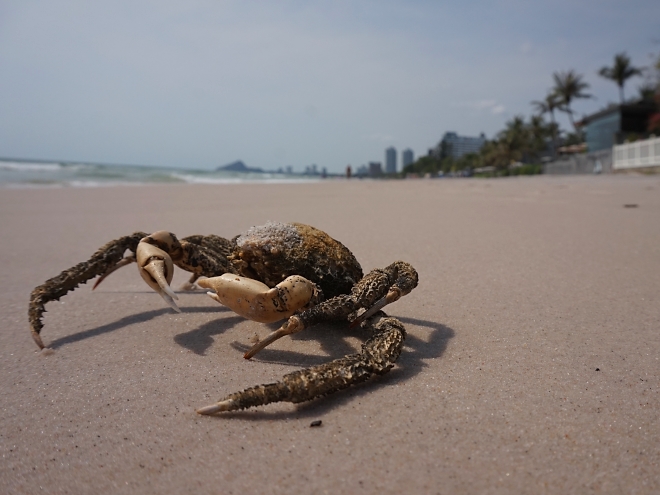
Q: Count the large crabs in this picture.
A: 1